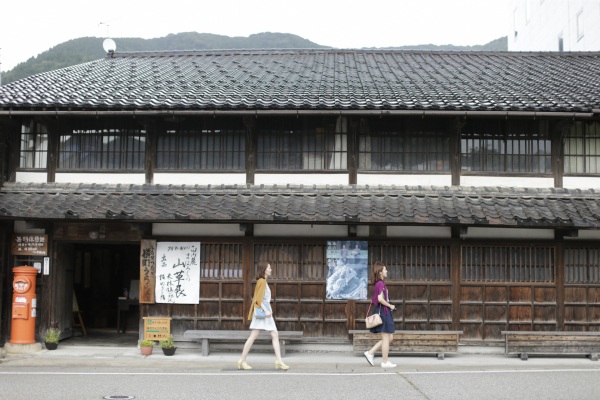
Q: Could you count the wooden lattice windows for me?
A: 12